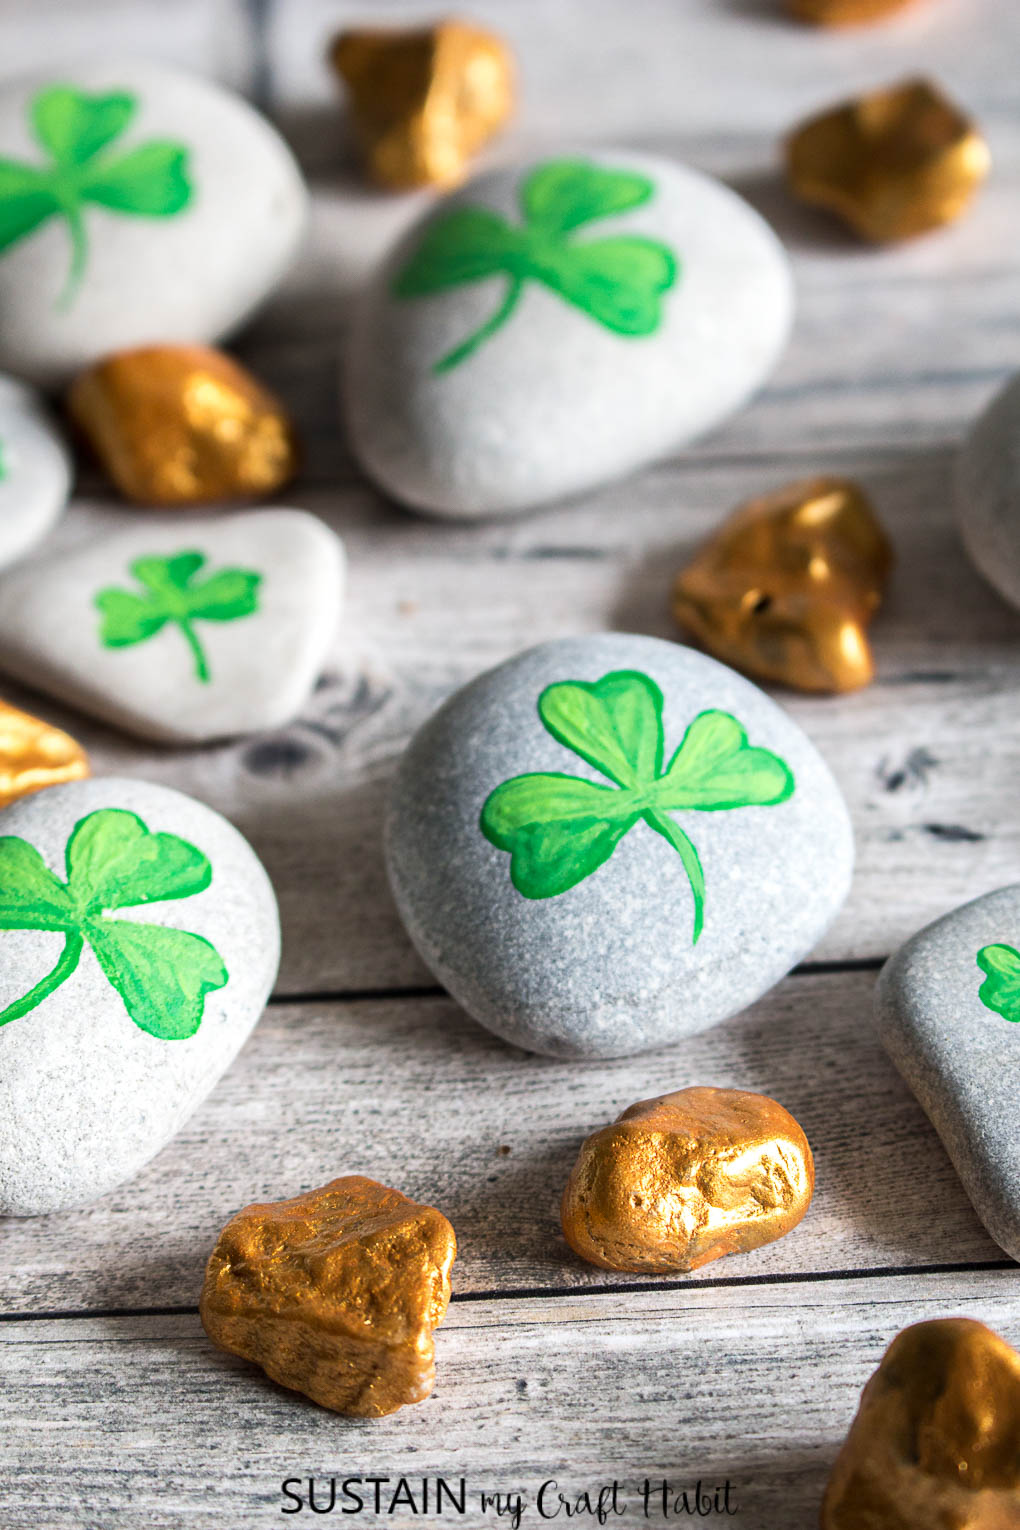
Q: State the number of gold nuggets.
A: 9